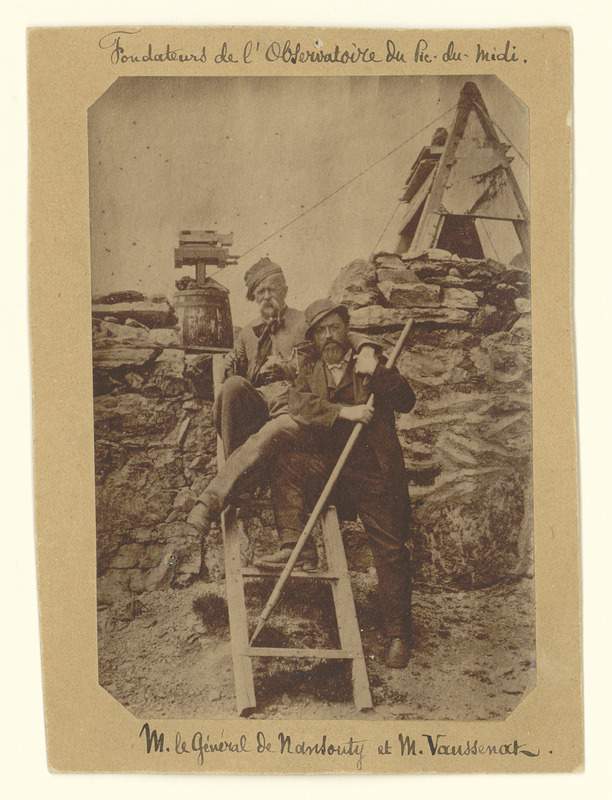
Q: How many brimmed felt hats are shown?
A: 1